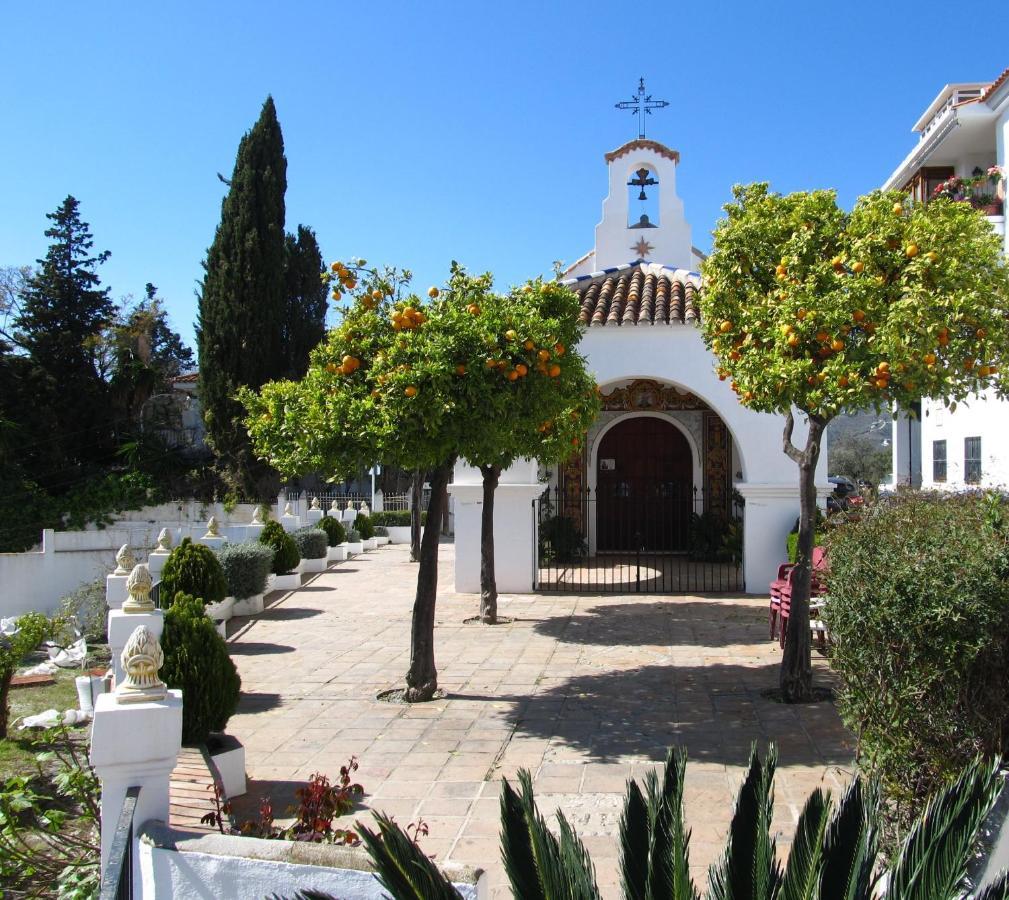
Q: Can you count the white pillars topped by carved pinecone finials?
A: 11